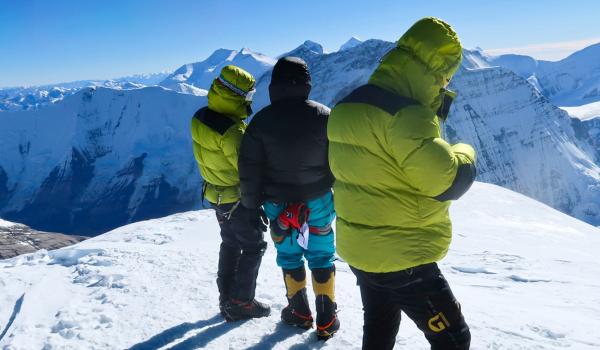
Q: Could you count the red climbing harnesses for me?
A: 1